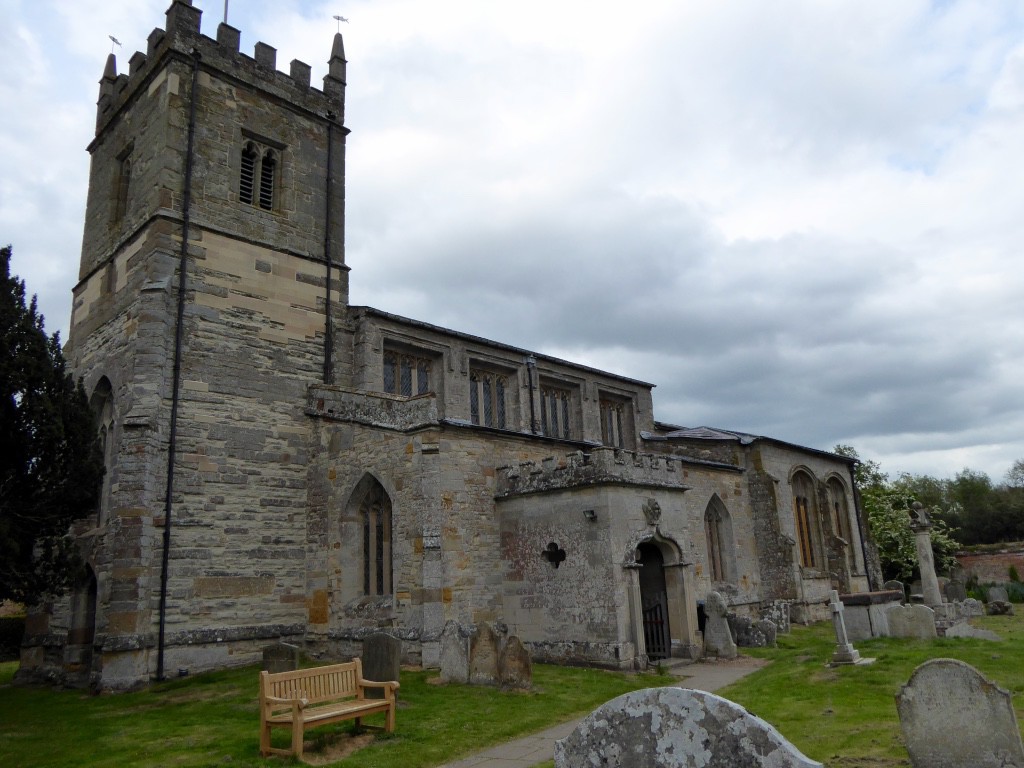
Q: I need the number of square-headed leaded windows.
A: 4